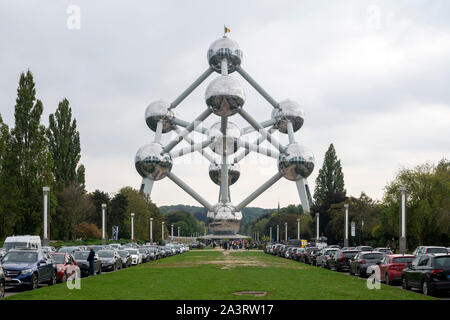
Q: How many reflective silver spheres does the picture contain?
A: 9